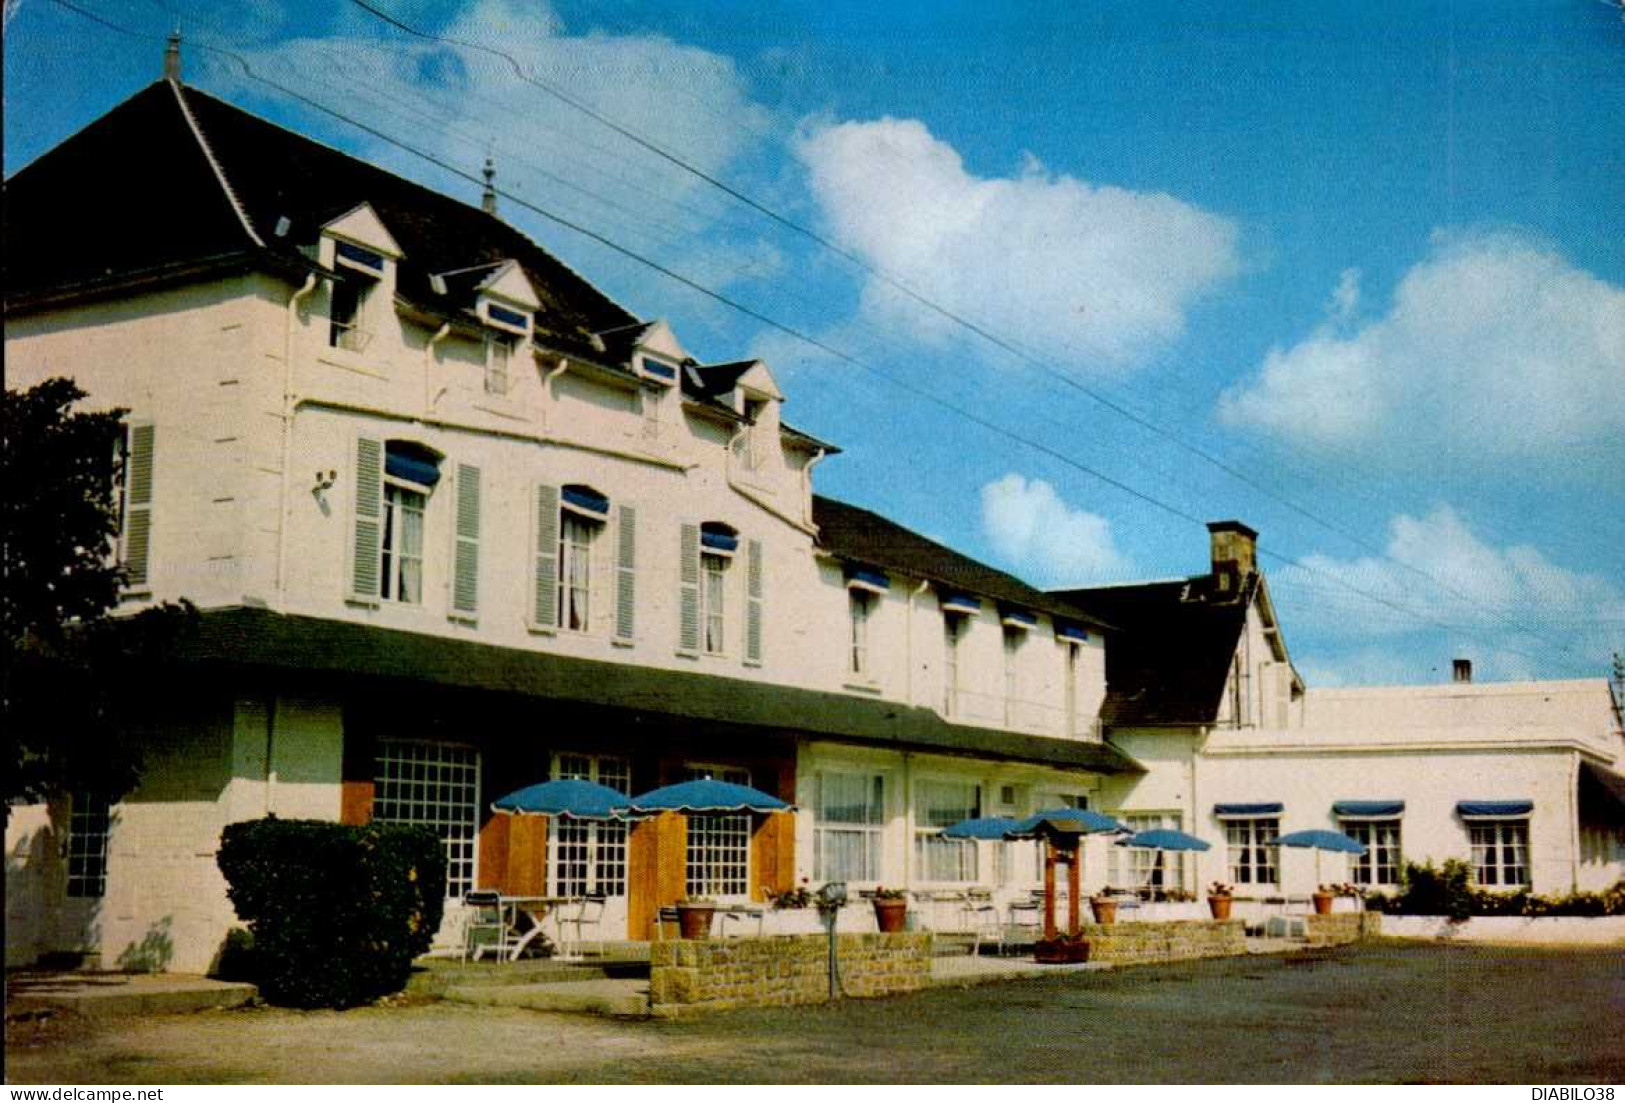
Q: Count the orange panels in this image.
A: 4